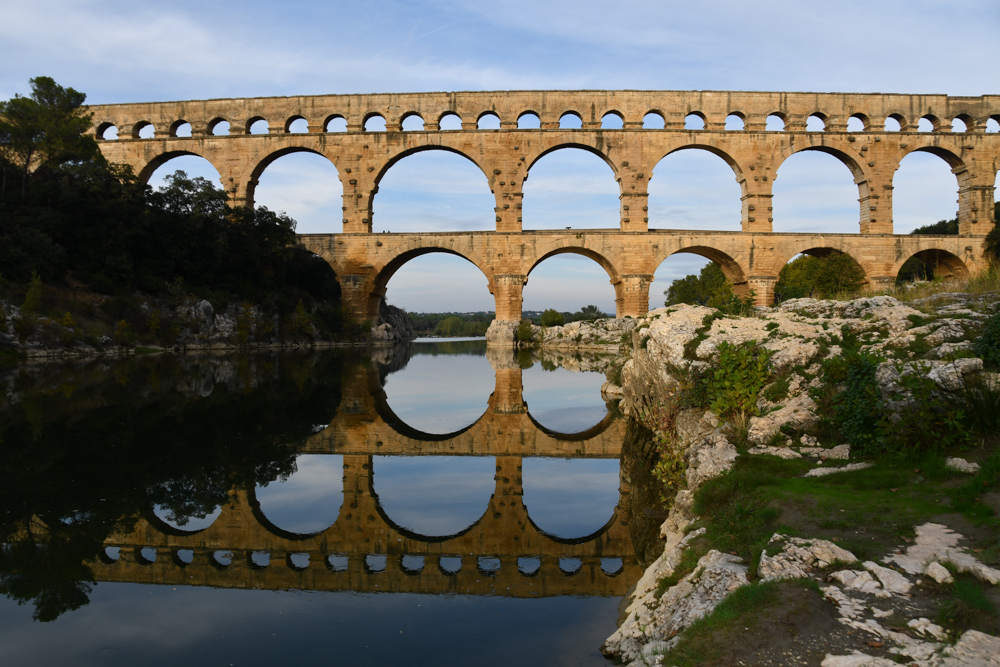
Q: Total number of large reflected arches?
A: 6